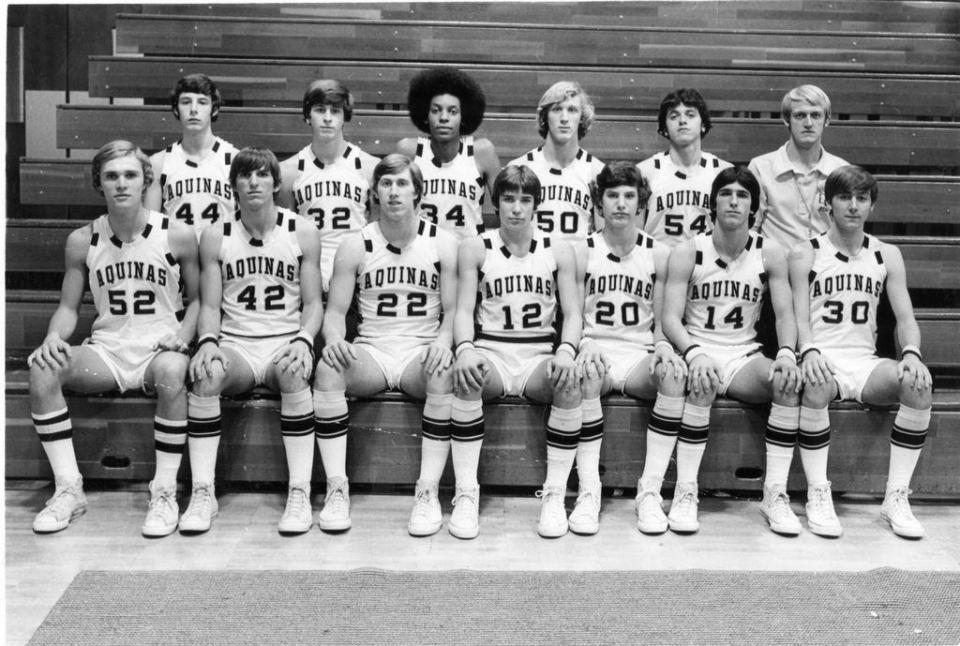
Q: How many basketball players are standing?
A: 5